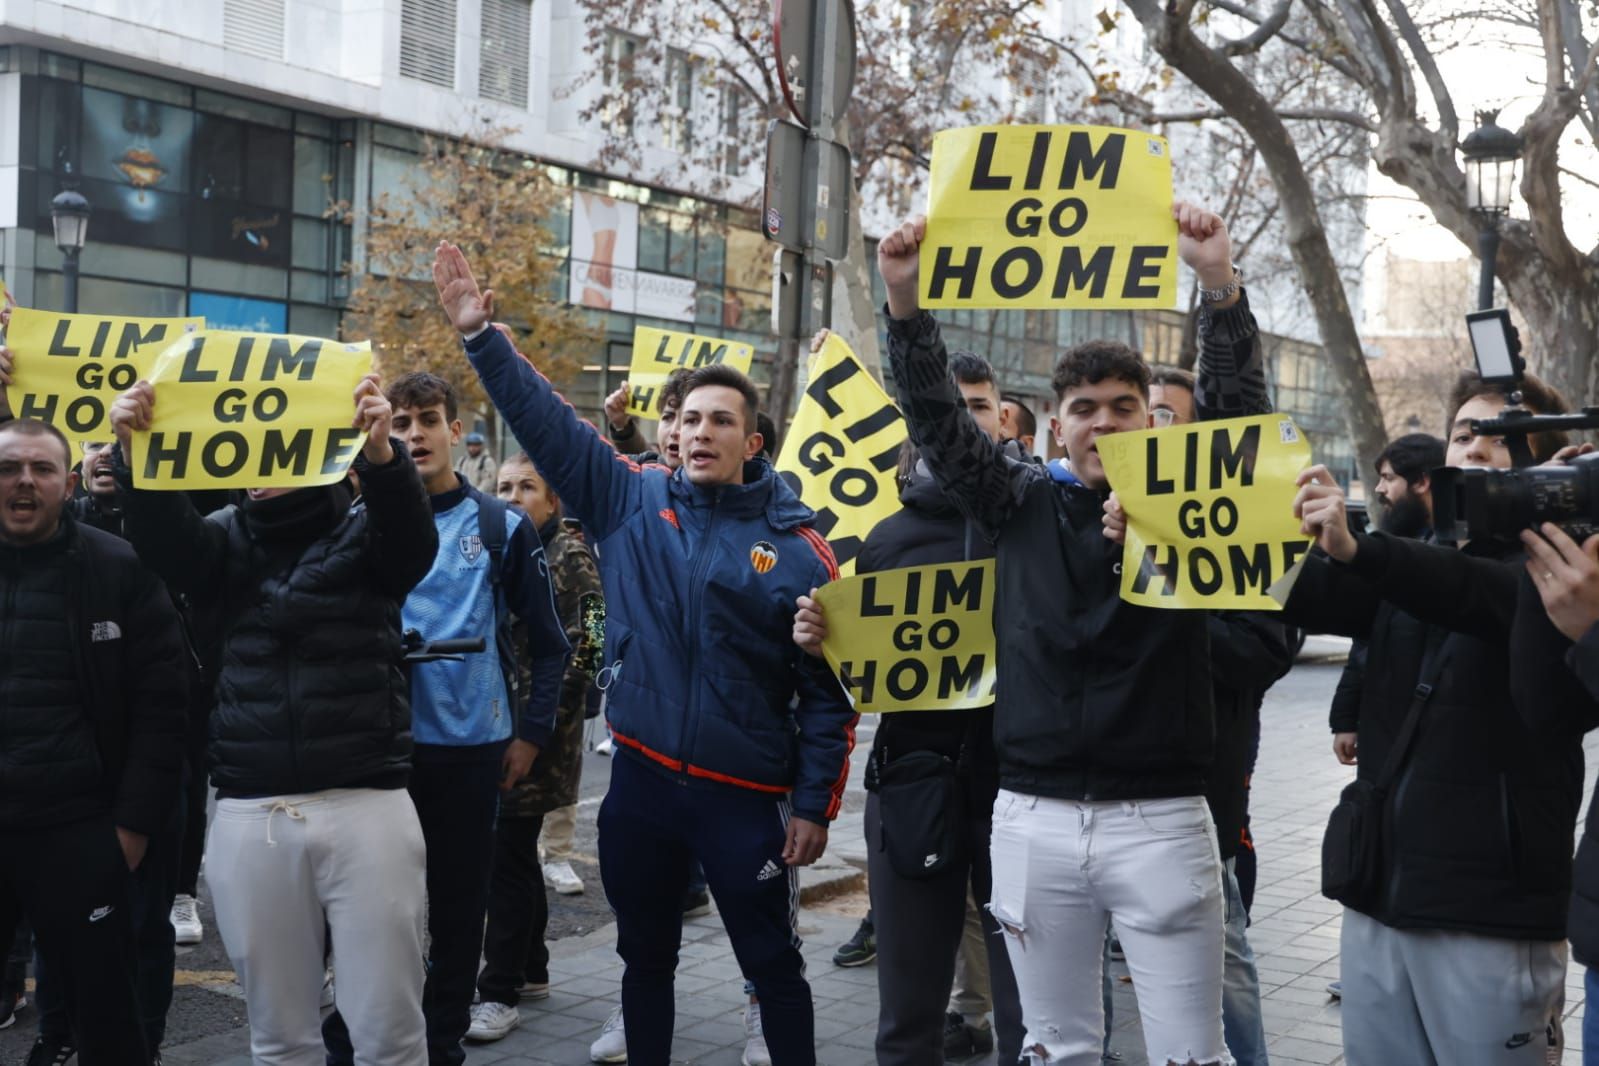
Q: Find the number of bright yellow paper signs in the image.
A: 7